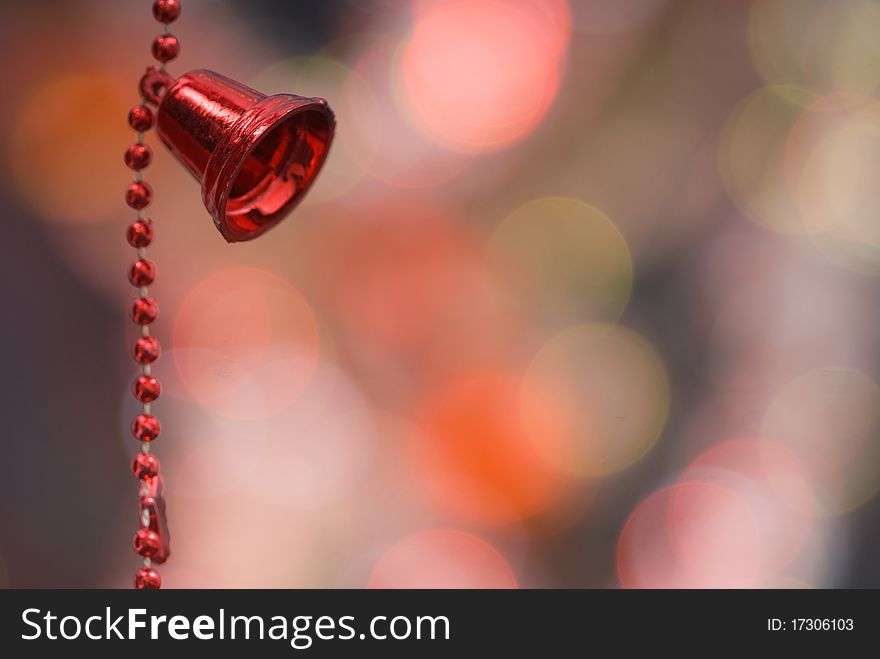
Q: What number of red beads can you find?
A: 14